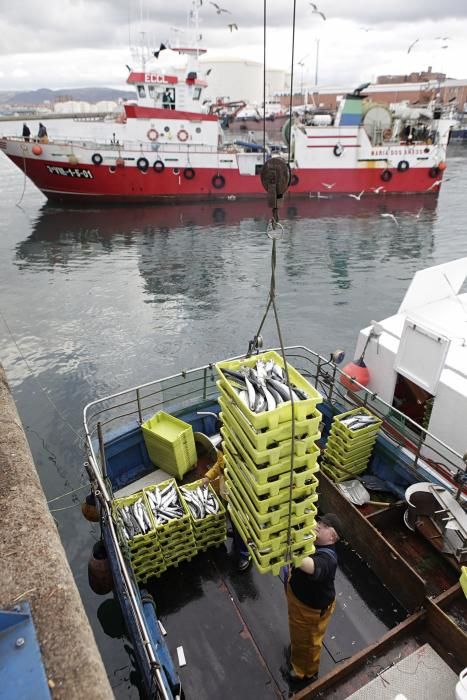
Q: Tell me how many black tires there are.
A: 10